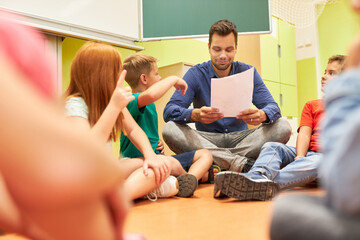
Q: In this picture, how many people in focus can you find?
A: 4